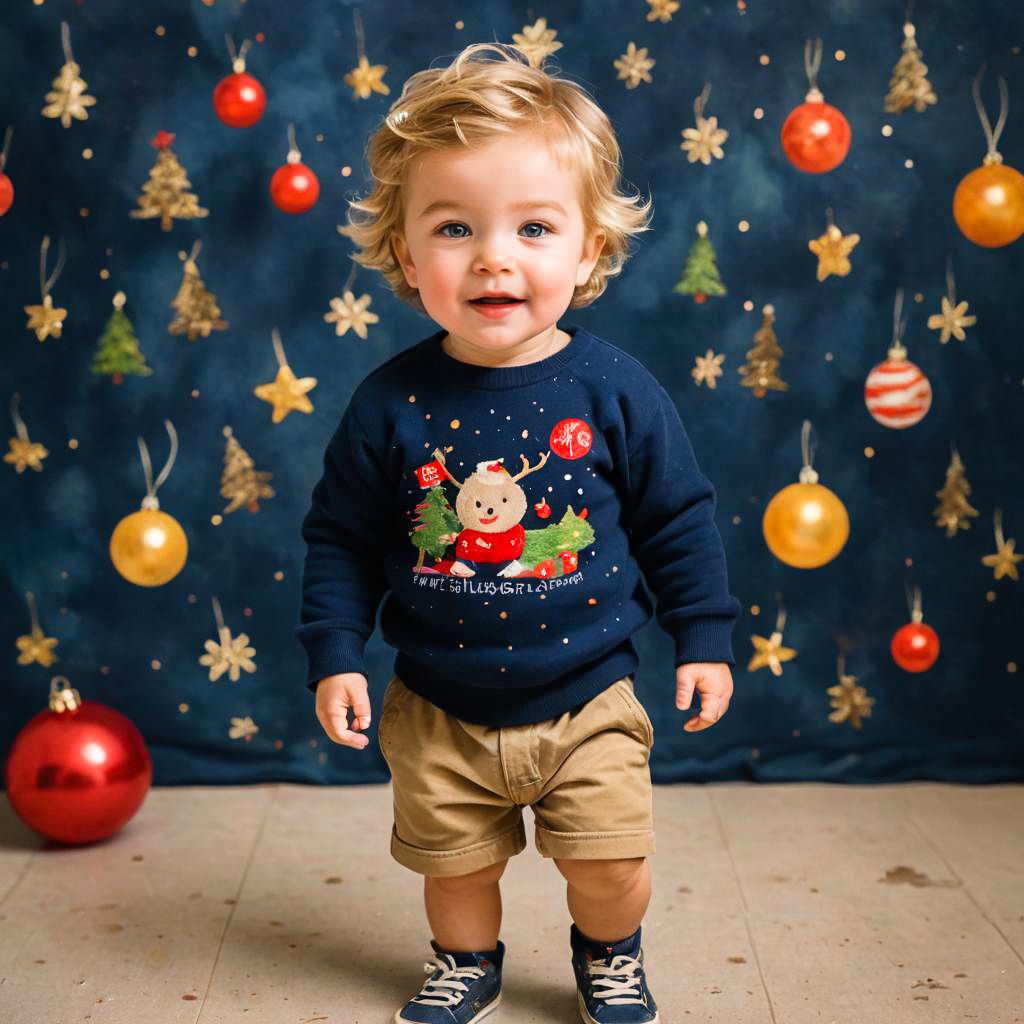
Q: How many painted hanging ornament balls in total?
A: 9